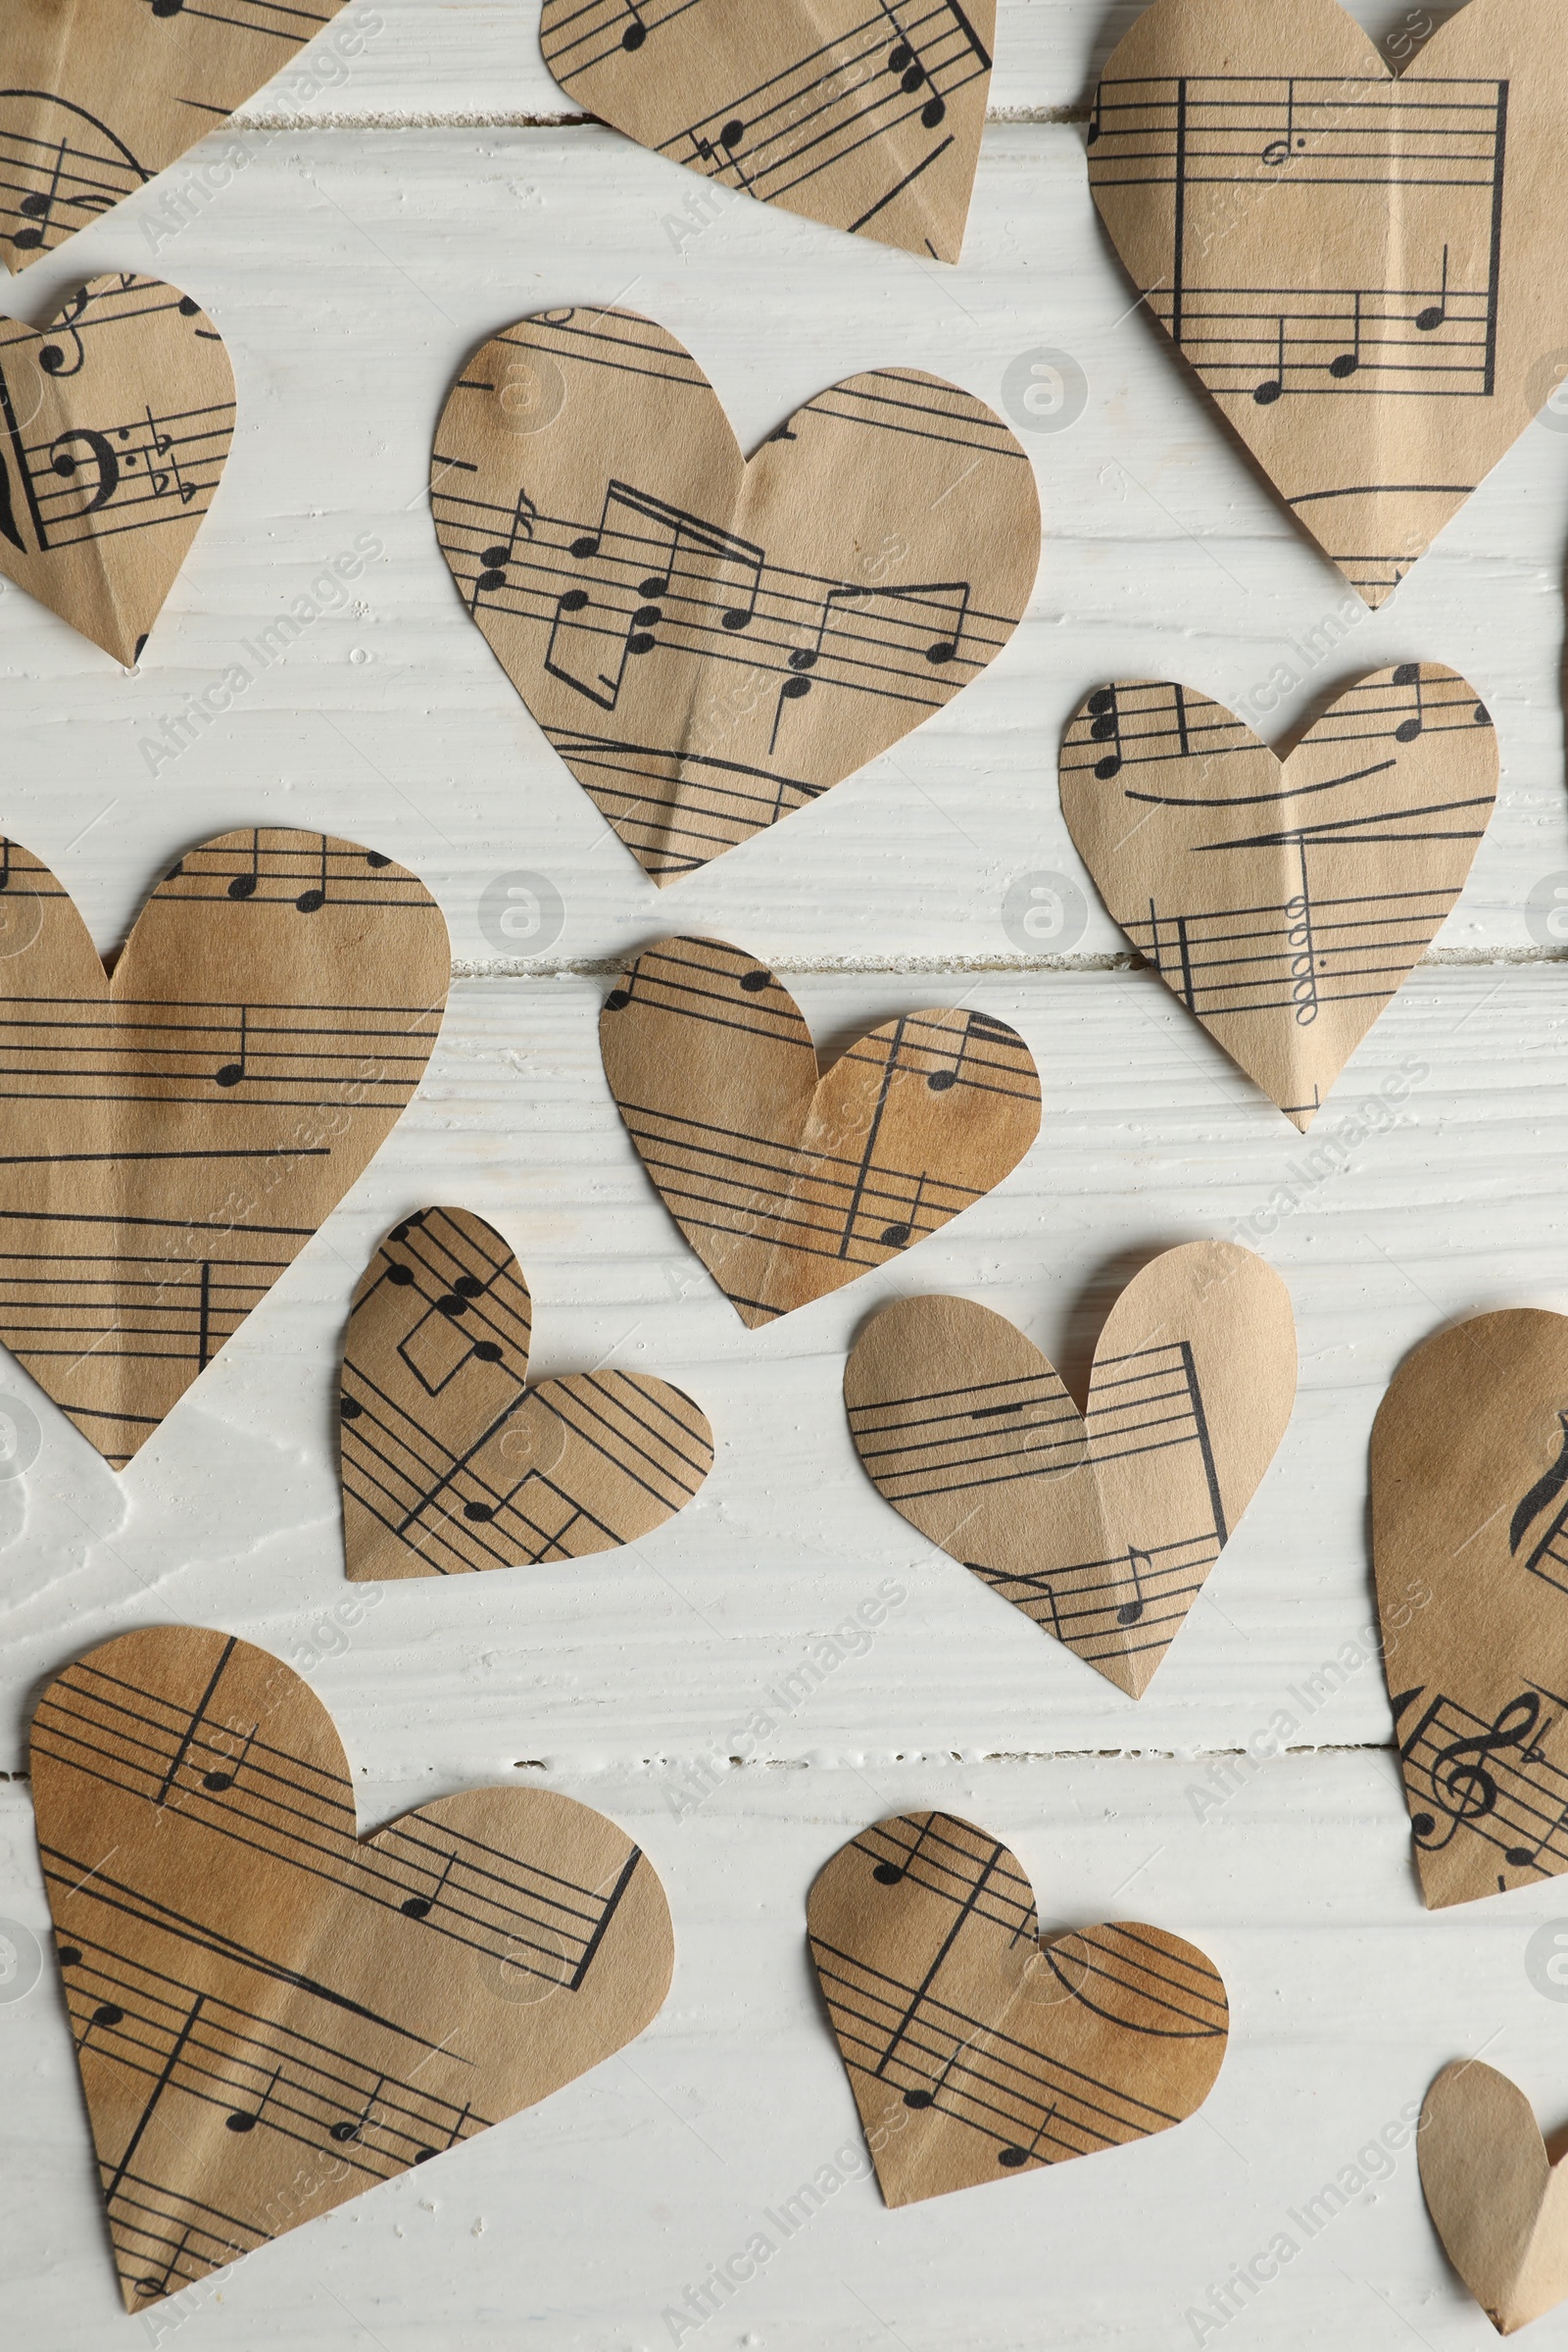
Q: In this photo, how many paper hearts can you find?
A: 14